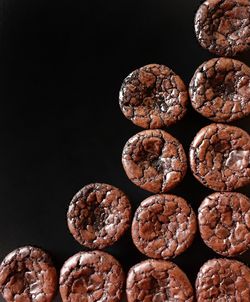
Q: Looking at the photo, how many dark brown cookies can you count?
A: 12